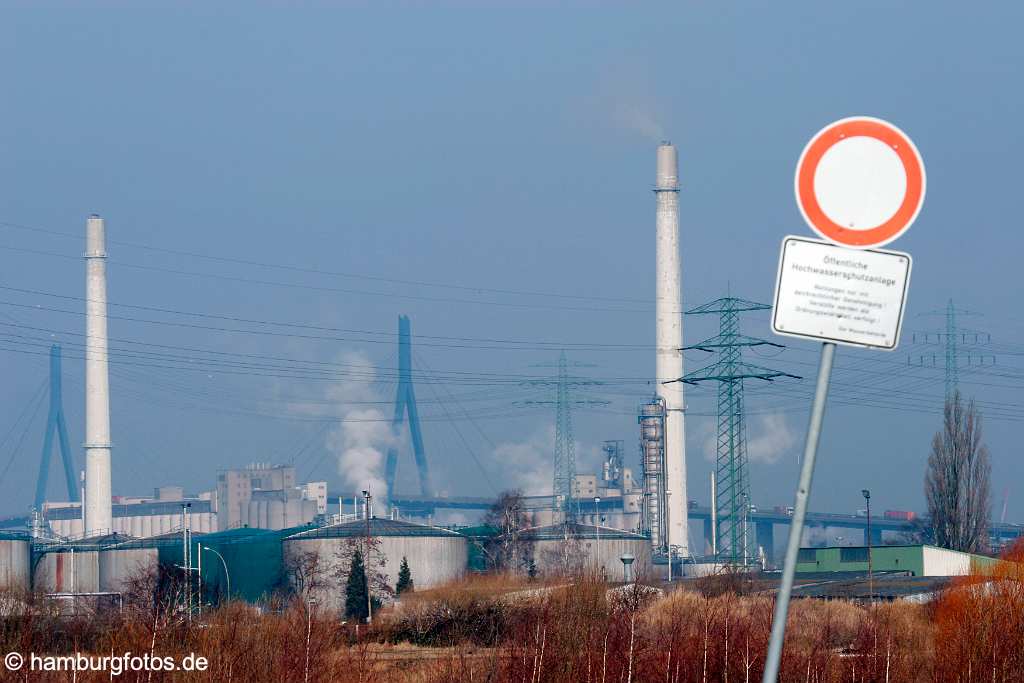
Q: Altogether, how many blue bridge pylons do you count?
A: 2